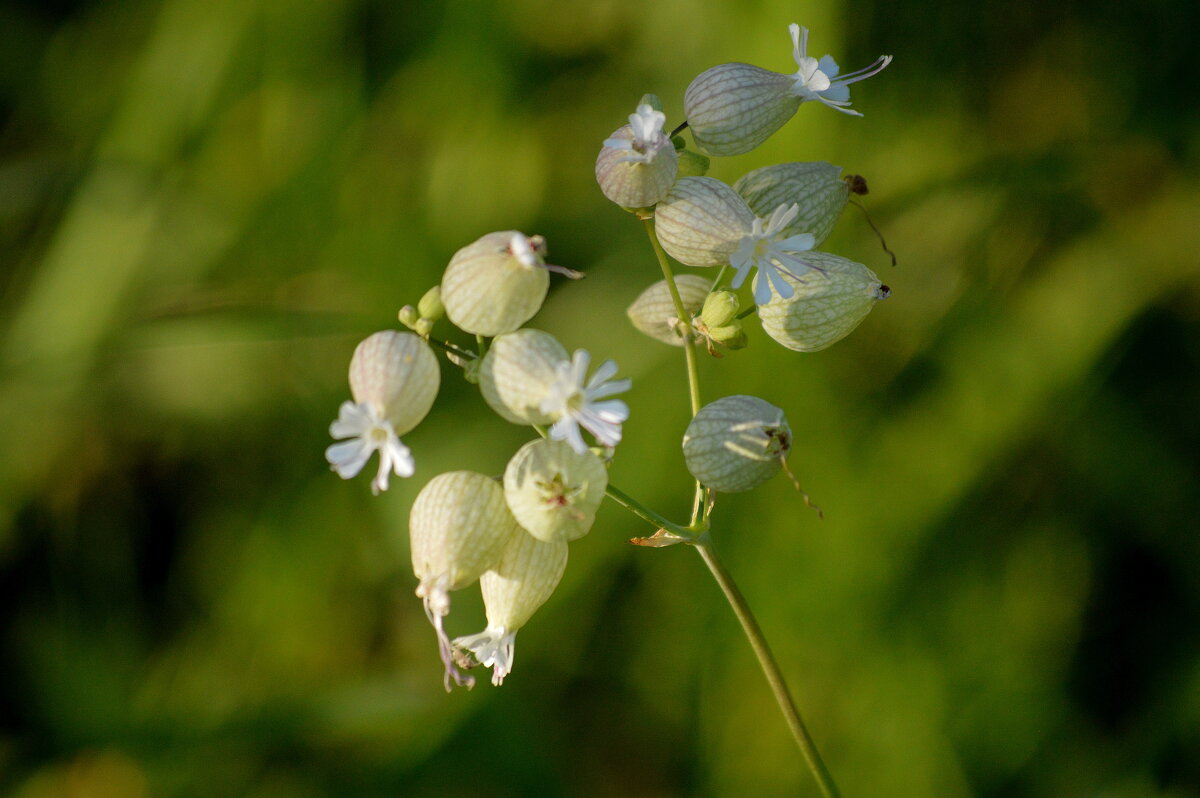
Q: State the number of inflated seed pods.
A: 13